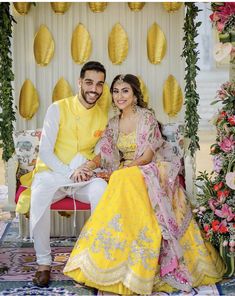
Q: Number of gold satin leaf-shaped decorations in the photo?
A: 14